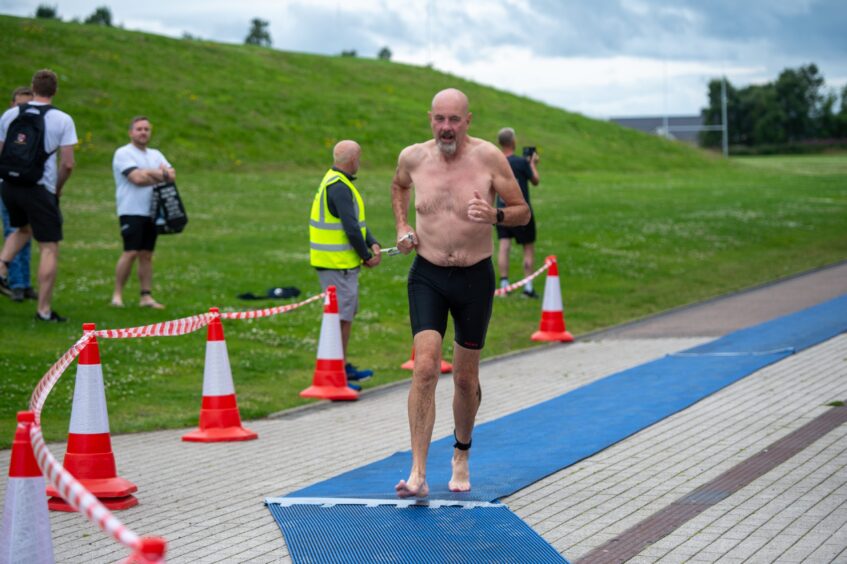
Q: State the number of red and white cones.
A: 7